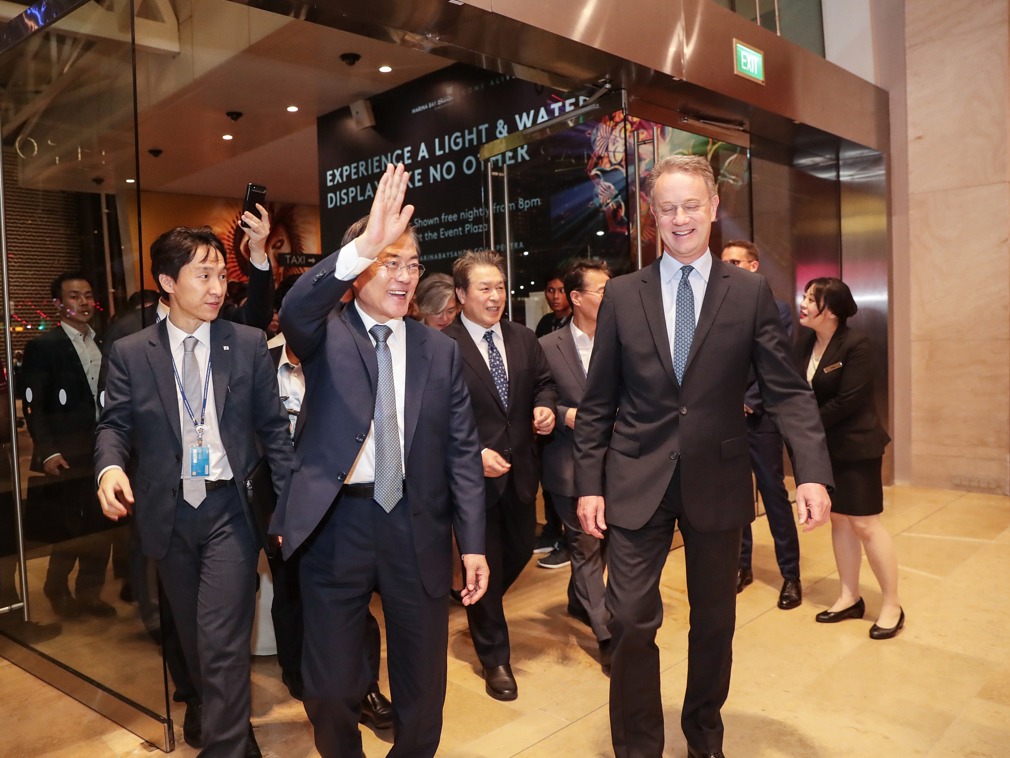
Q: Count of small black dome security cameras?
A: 4